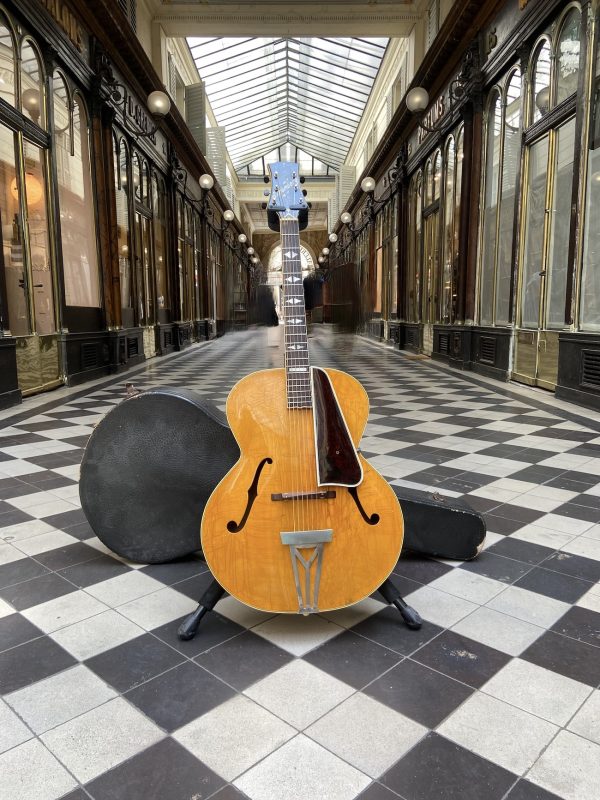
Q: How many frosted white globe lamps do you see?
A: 12